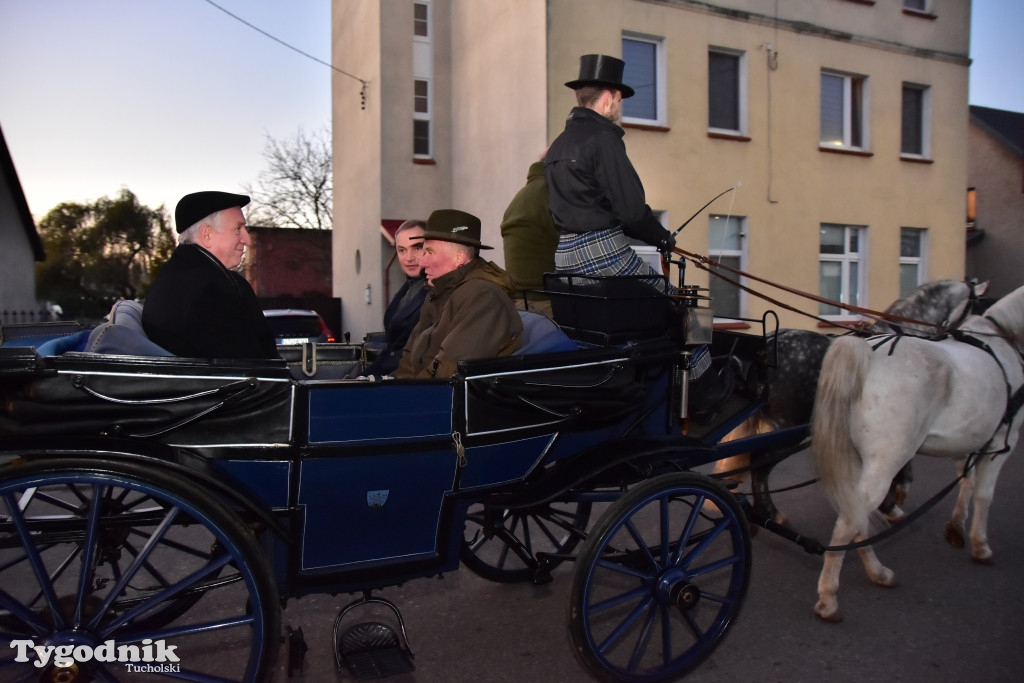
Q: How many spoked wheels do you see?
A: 4